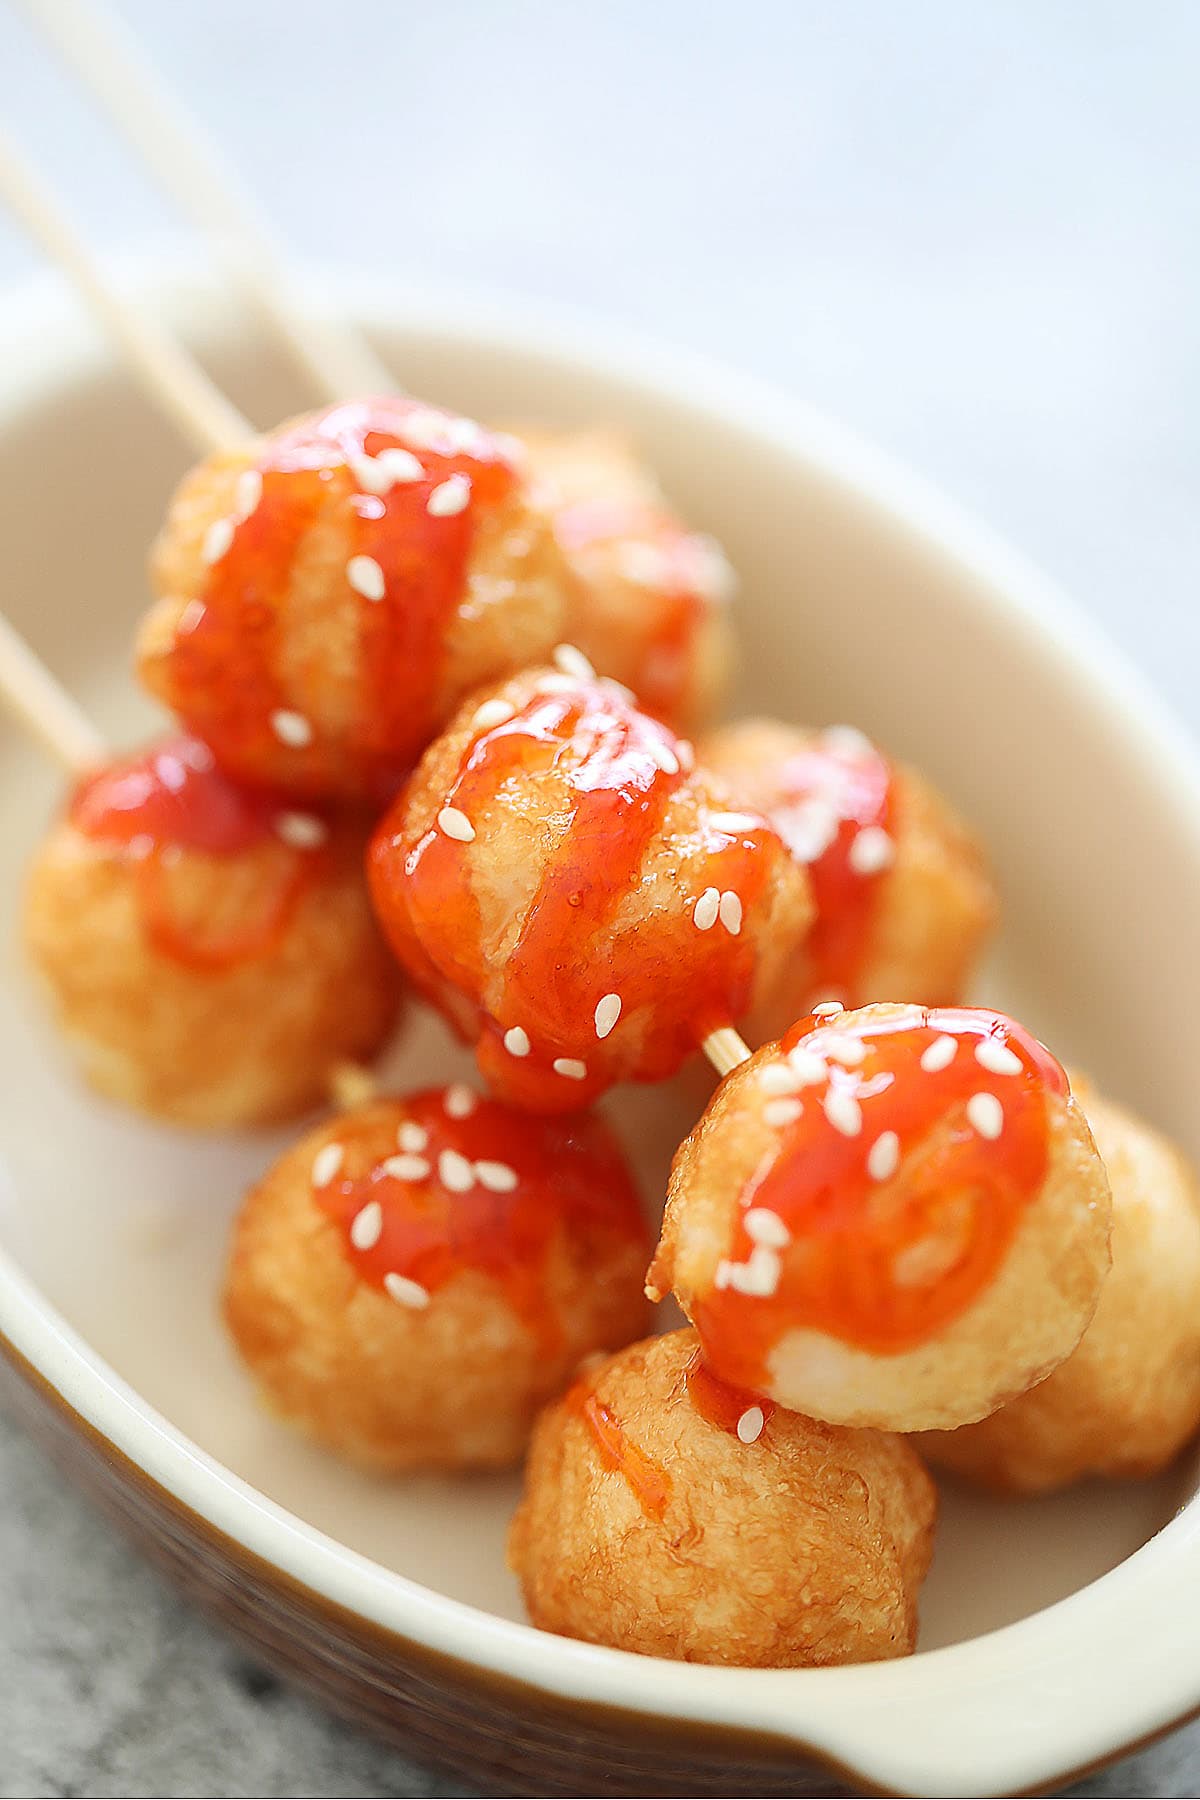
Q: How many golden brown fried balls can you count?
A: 9